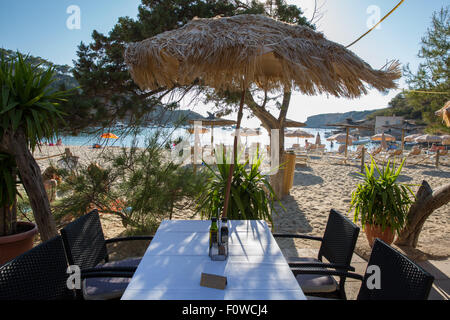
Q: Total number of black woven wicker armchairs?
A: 4